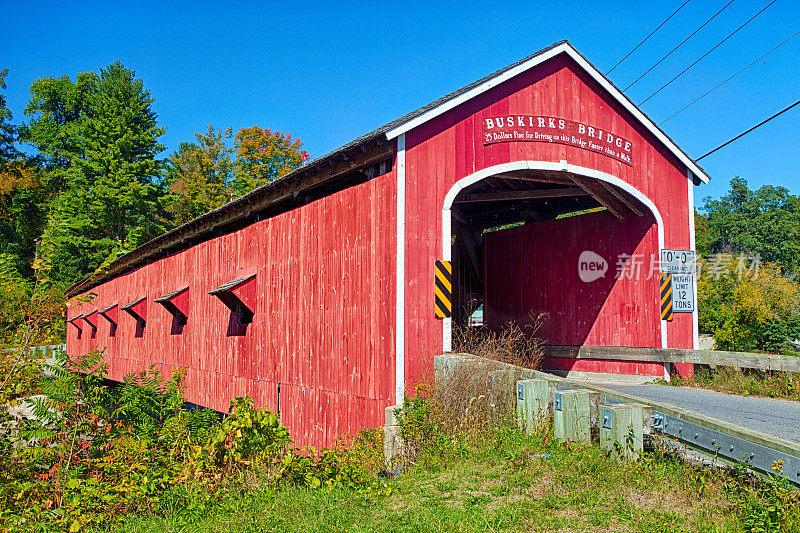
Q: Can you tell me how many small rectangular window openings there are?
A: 6